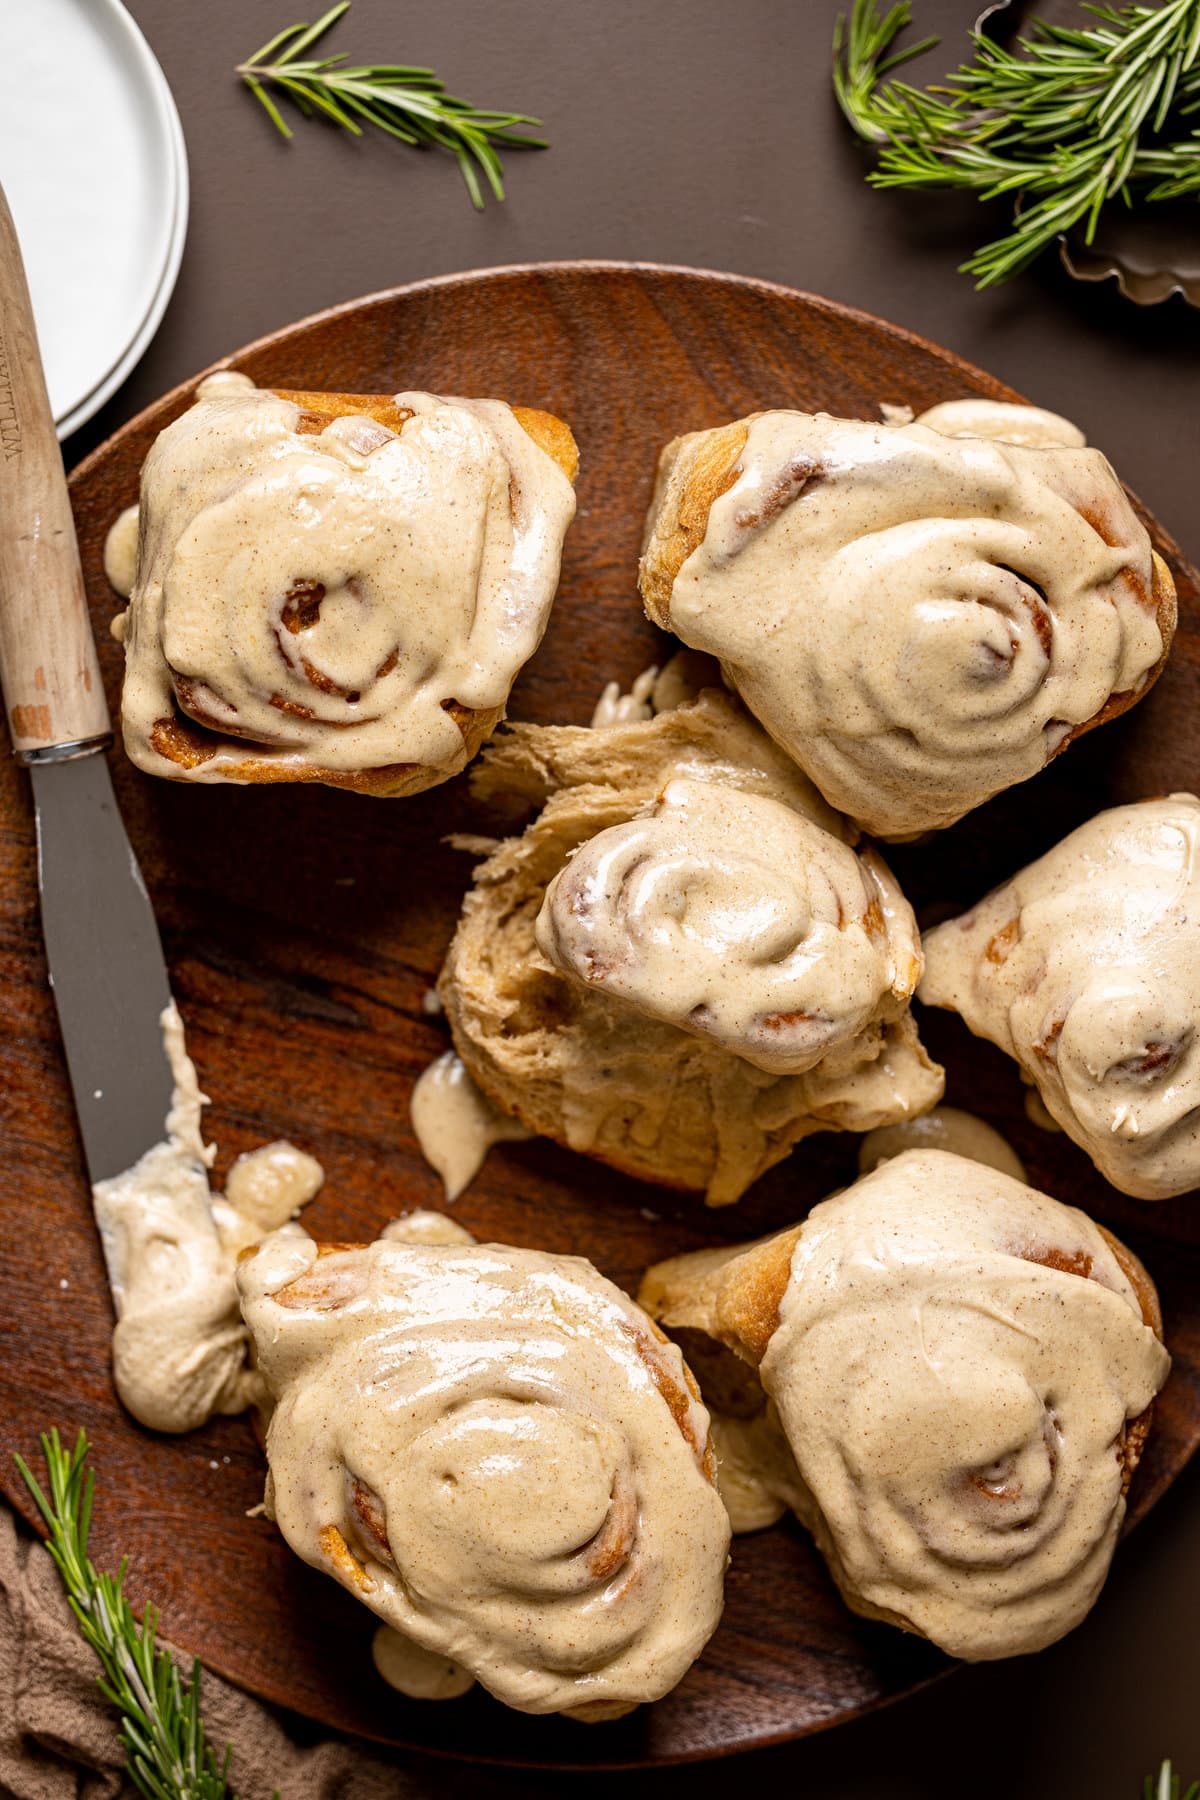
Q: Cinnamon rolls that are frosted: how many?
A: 6